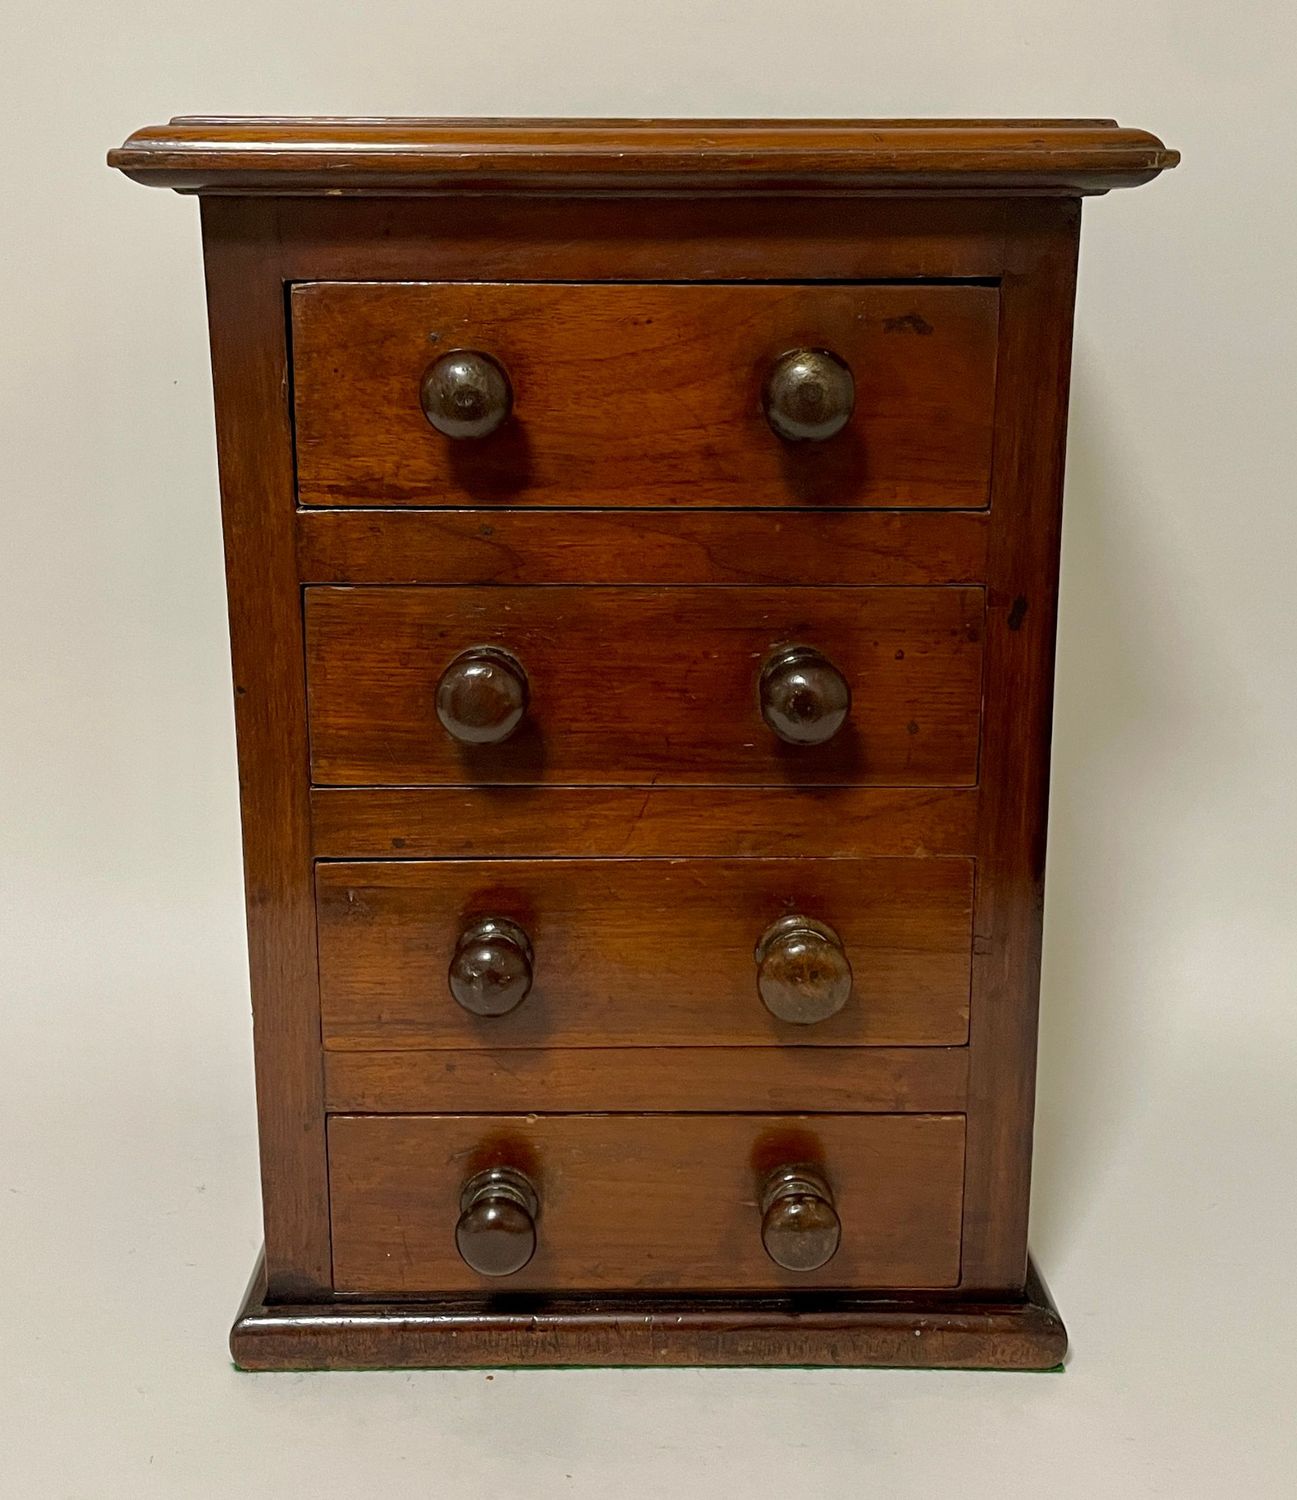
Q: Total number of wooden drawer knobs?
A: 8